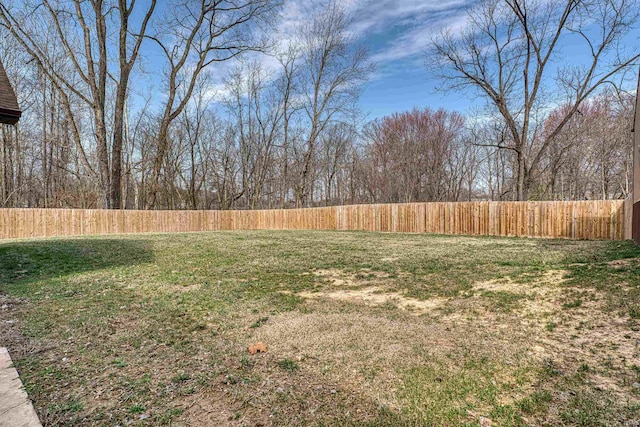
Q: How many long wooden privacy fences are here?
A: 1